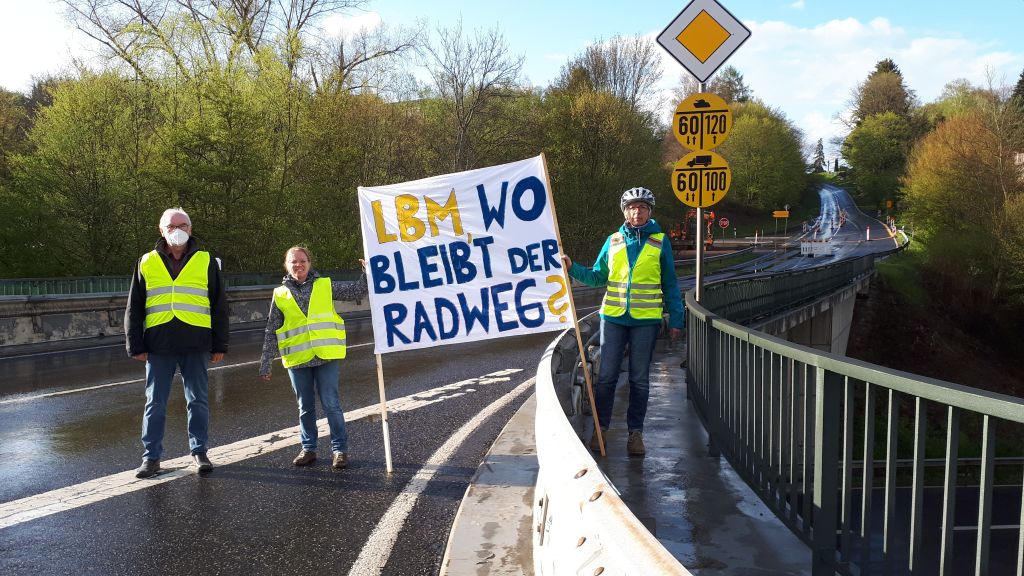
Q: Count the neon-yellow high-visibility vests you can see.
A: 3